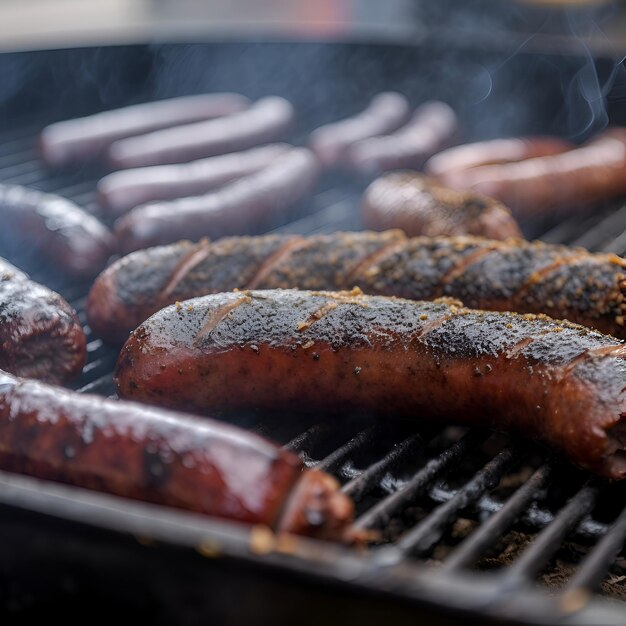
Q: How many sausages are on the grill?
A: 14